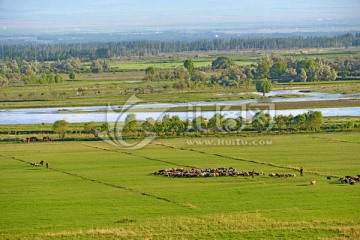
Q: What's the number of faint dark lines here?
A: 3